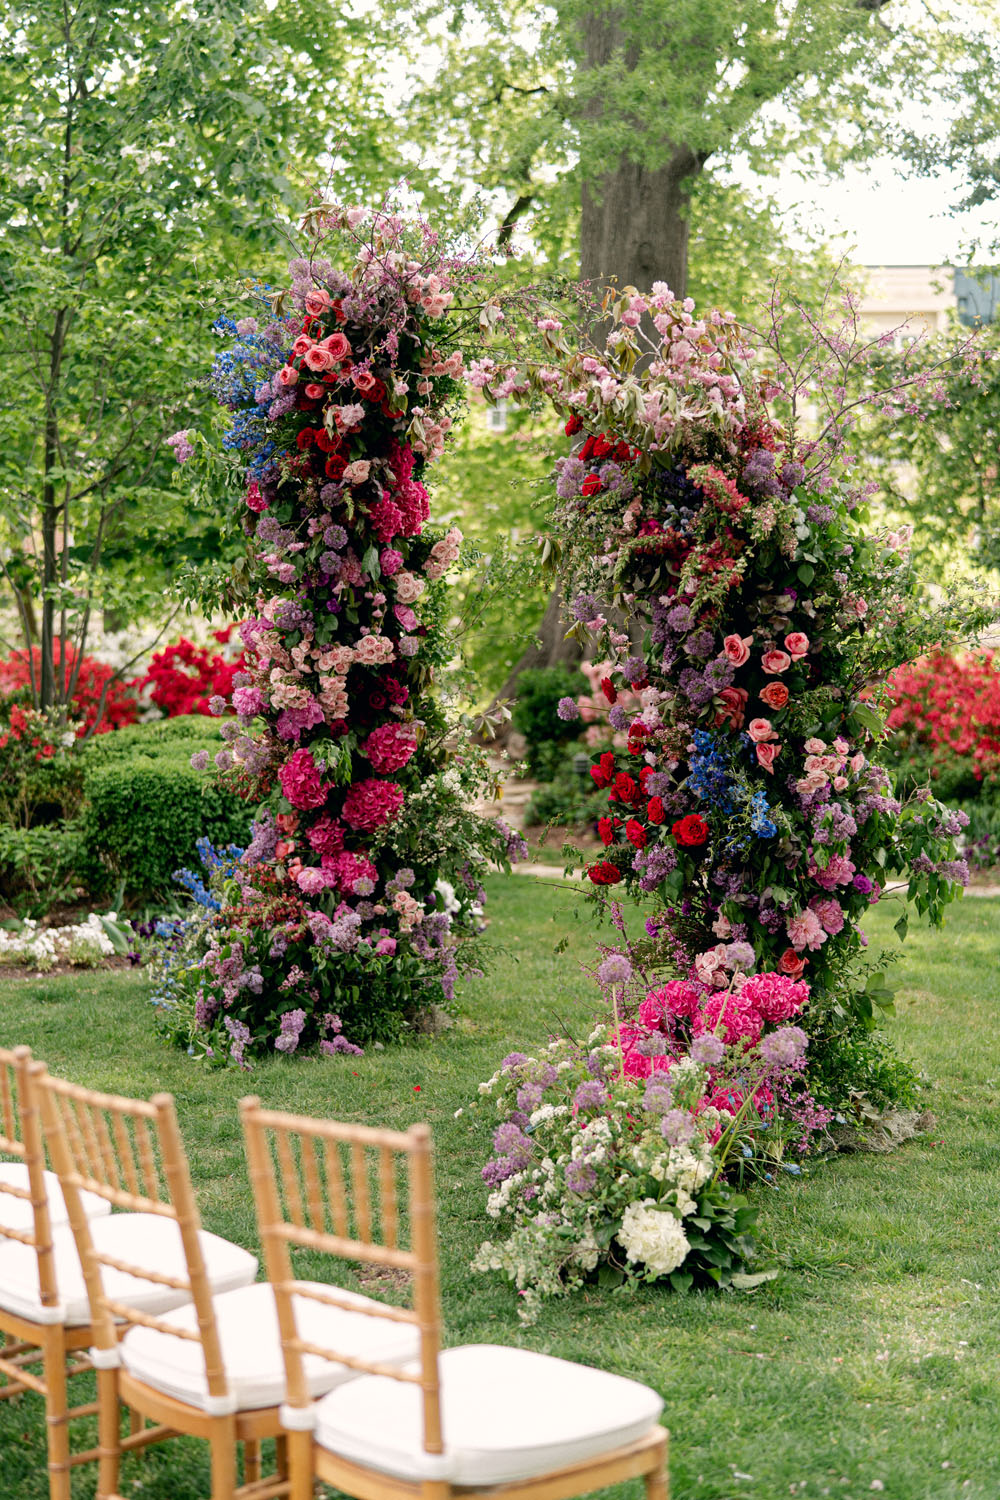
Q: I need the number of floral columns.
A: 2